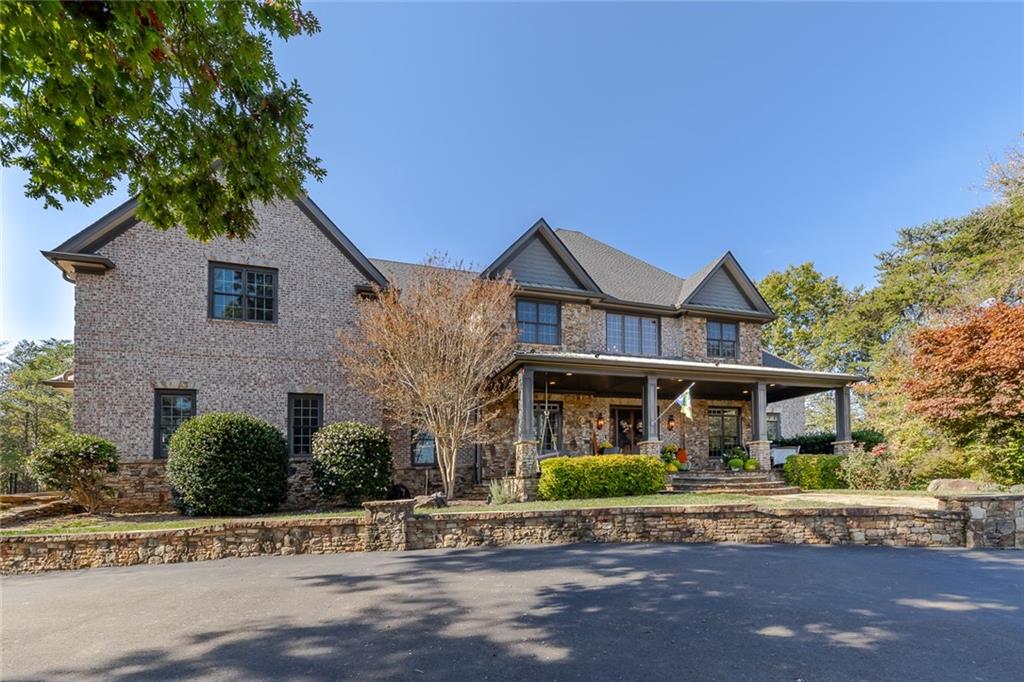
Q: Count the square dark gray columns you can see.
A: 4